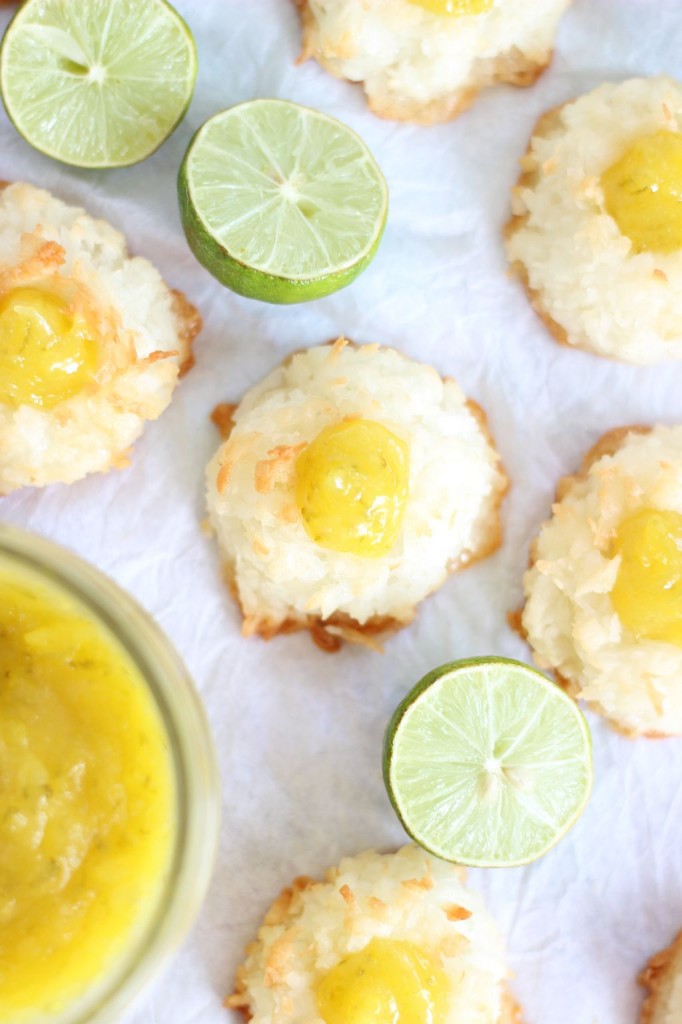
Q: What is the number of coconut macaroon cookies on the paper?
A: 7